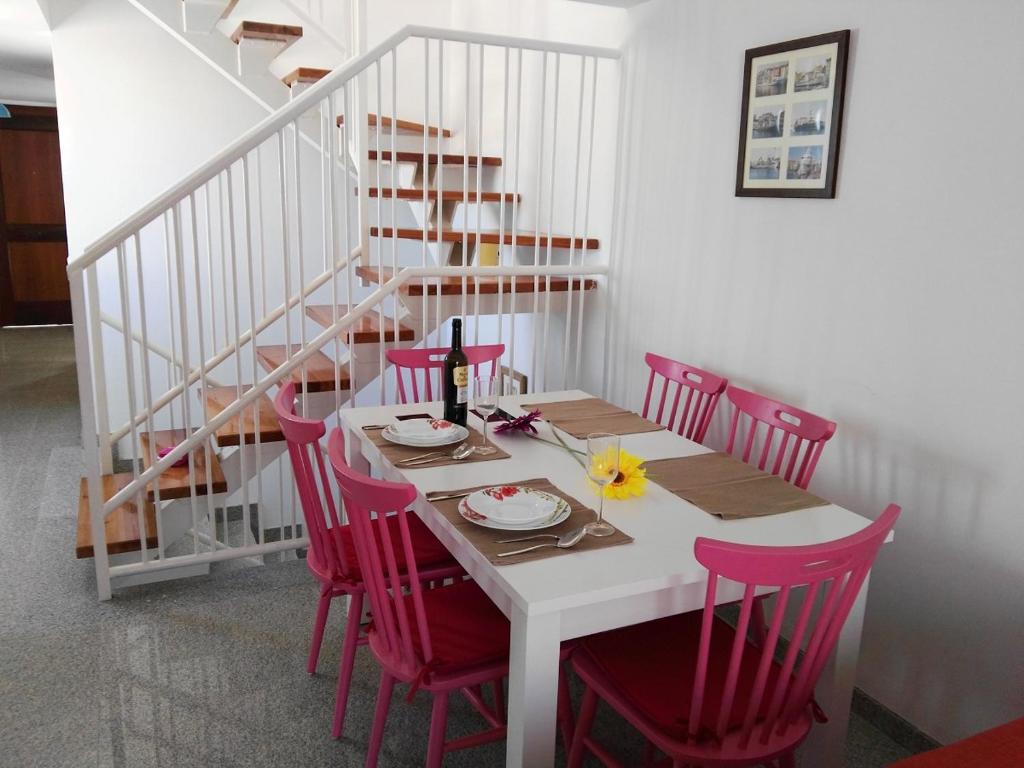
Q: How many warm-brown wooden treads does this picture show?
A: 13